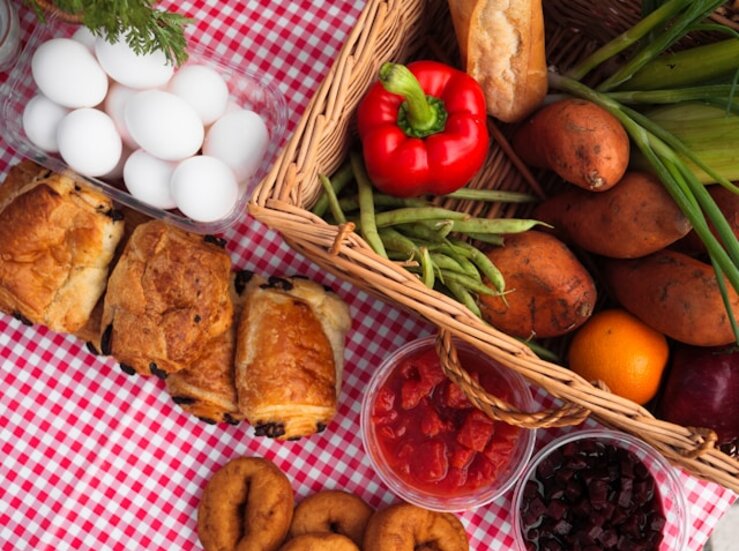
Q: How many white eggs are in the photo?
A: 11